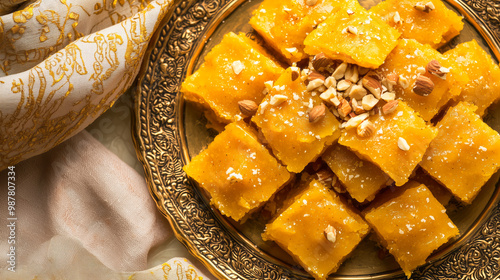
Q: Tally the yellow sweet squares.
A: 13